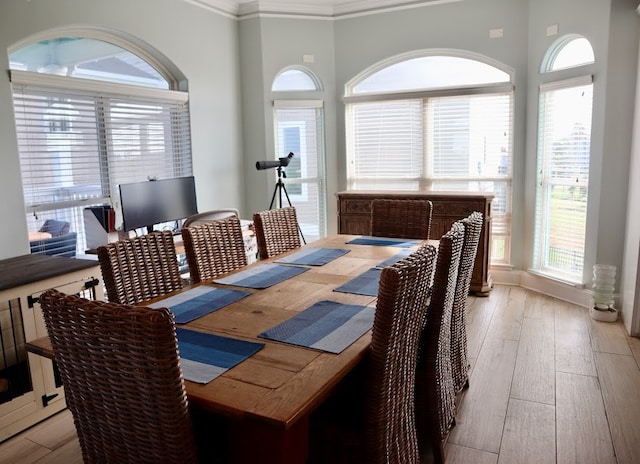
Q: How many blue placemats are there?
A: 8